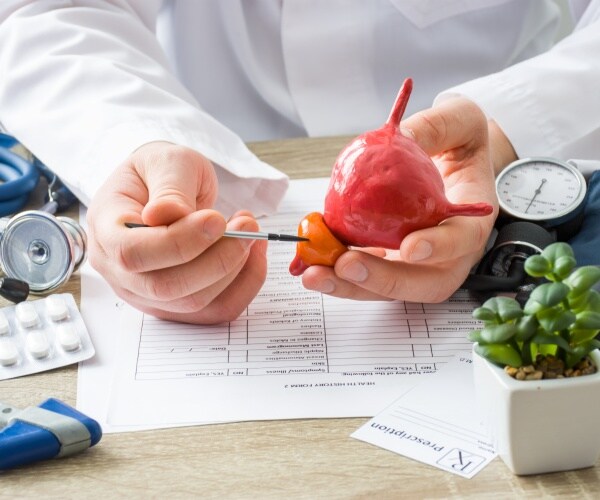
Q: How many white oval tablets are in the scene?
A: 6